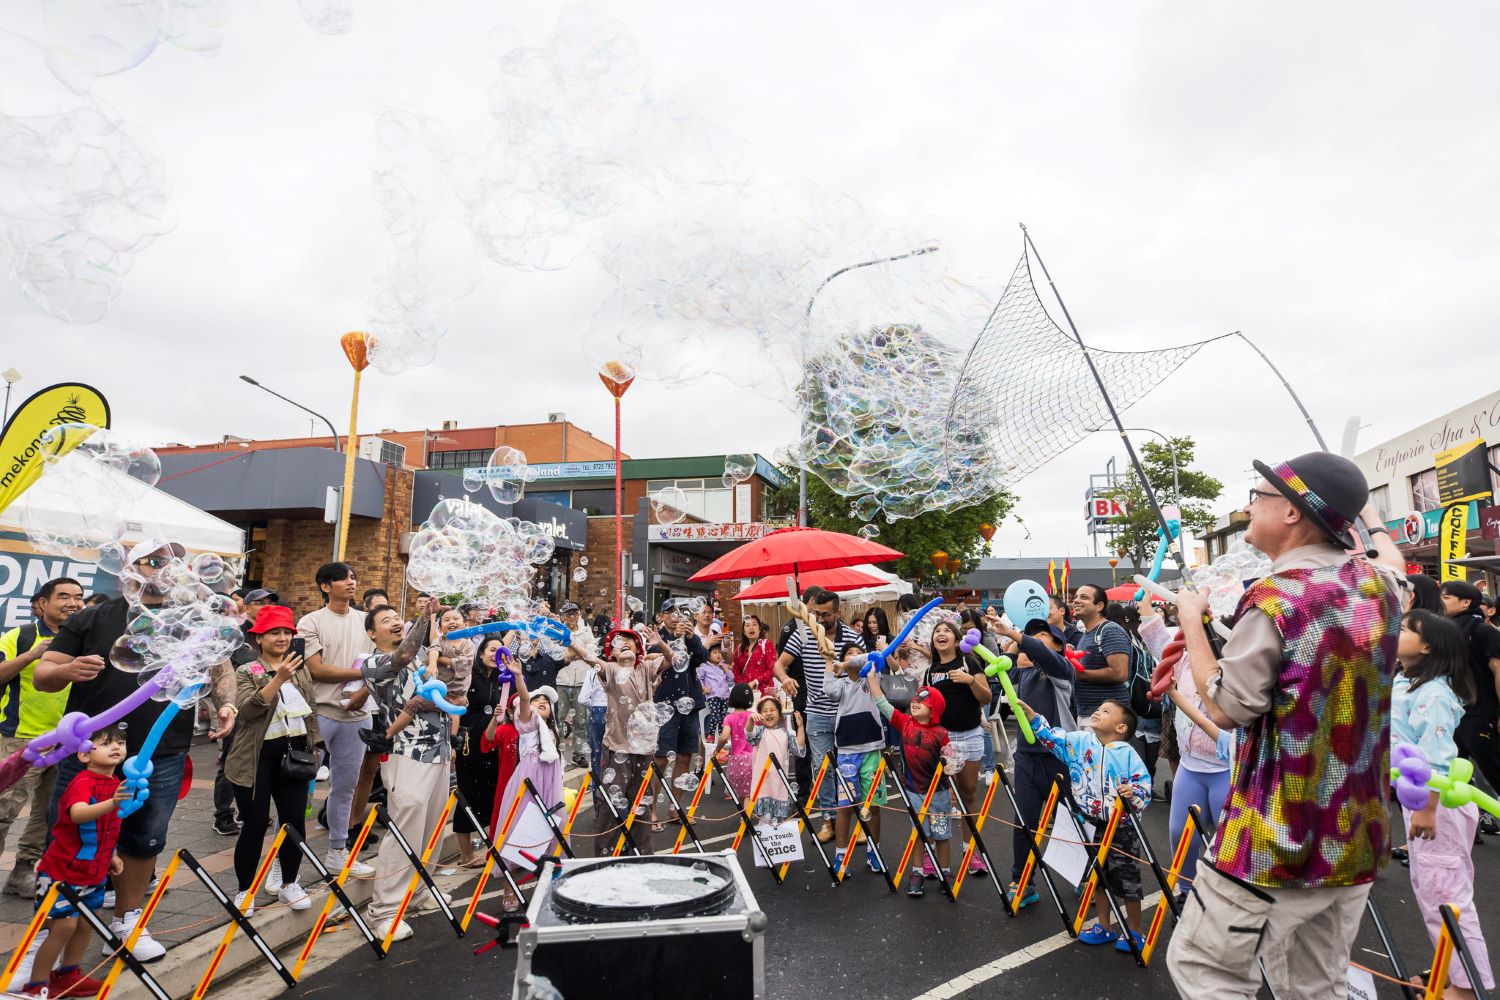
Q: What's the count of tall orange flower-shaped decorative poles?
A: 2